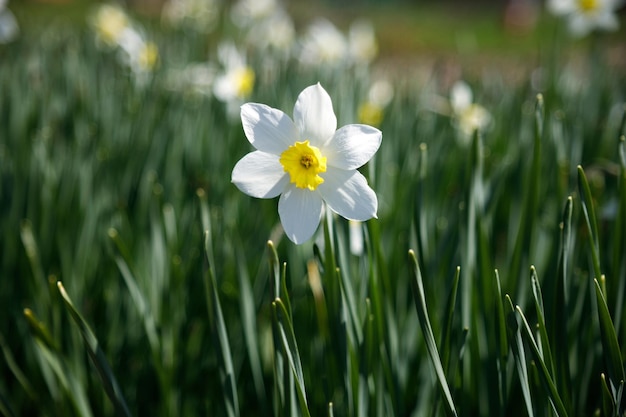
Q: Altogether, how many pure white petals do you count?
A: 6